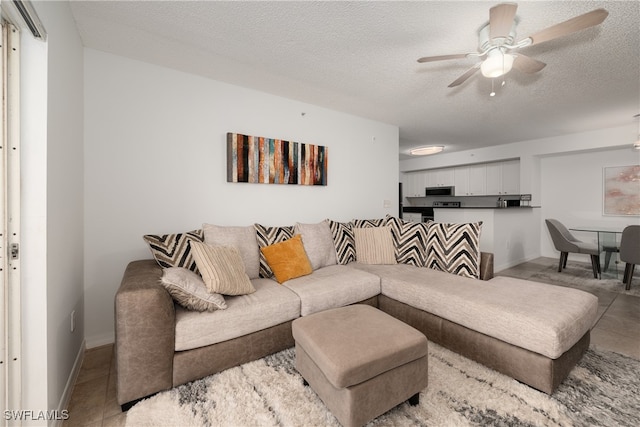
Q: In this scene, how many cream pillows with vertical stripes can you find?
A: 2